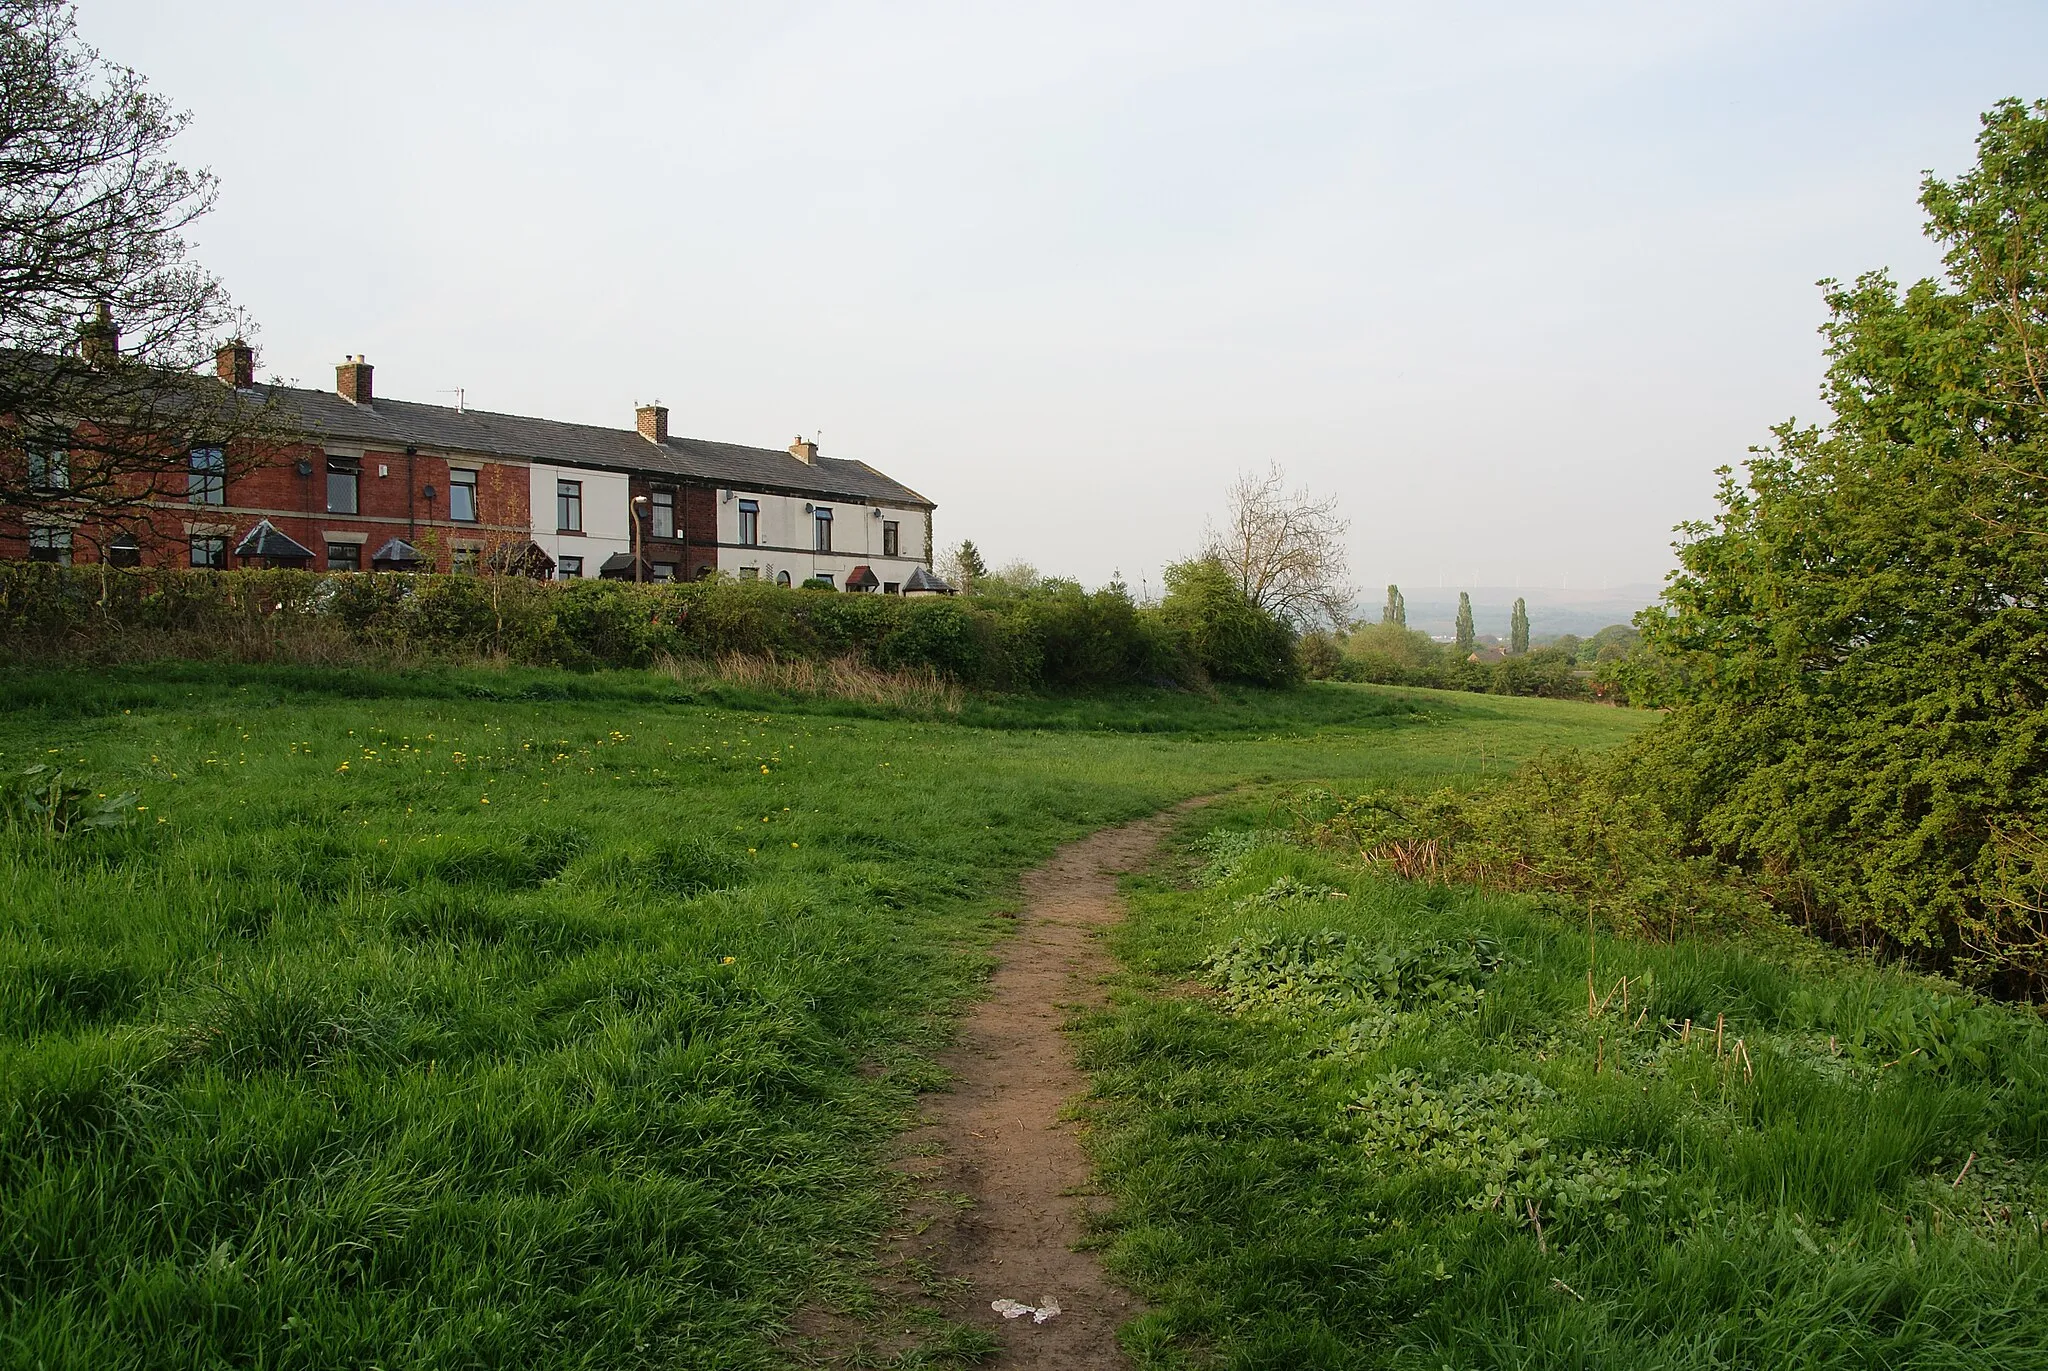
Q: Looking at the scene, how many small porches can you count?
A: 6